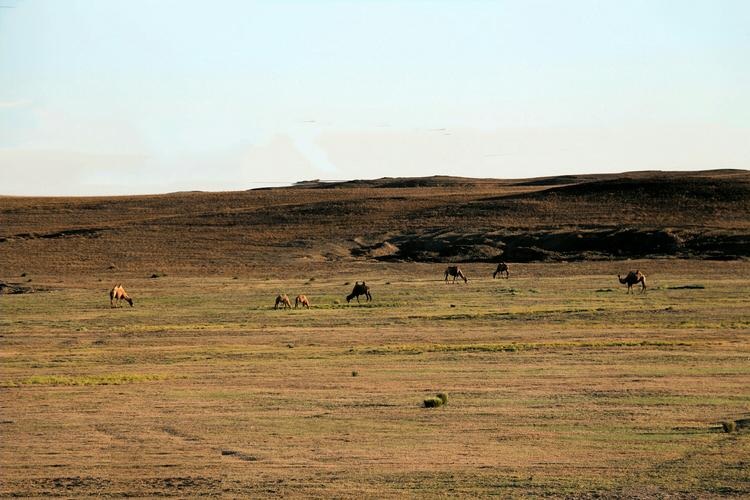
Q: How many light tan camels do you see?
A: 3